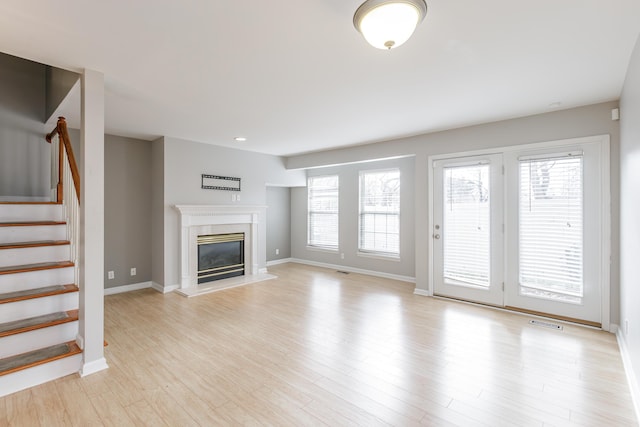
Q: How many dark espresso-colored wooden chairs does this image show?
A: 0